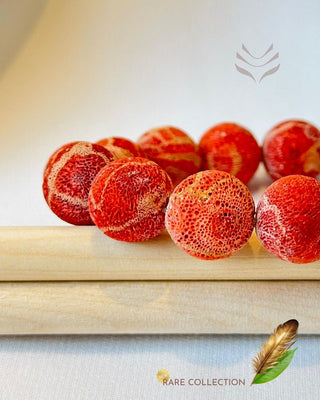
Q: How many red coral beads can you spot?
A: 8